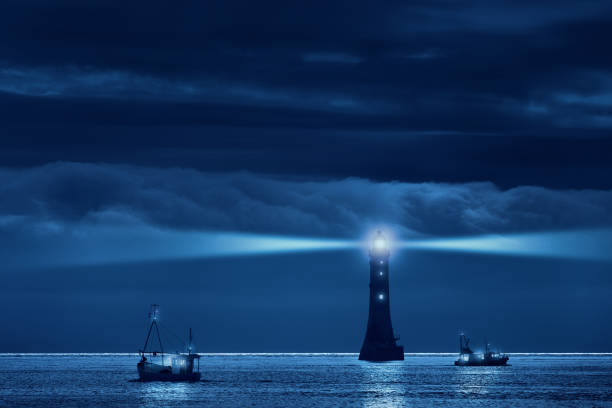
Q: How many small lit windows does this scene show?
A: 3